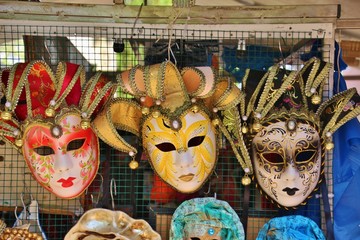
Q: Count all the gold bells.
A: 14